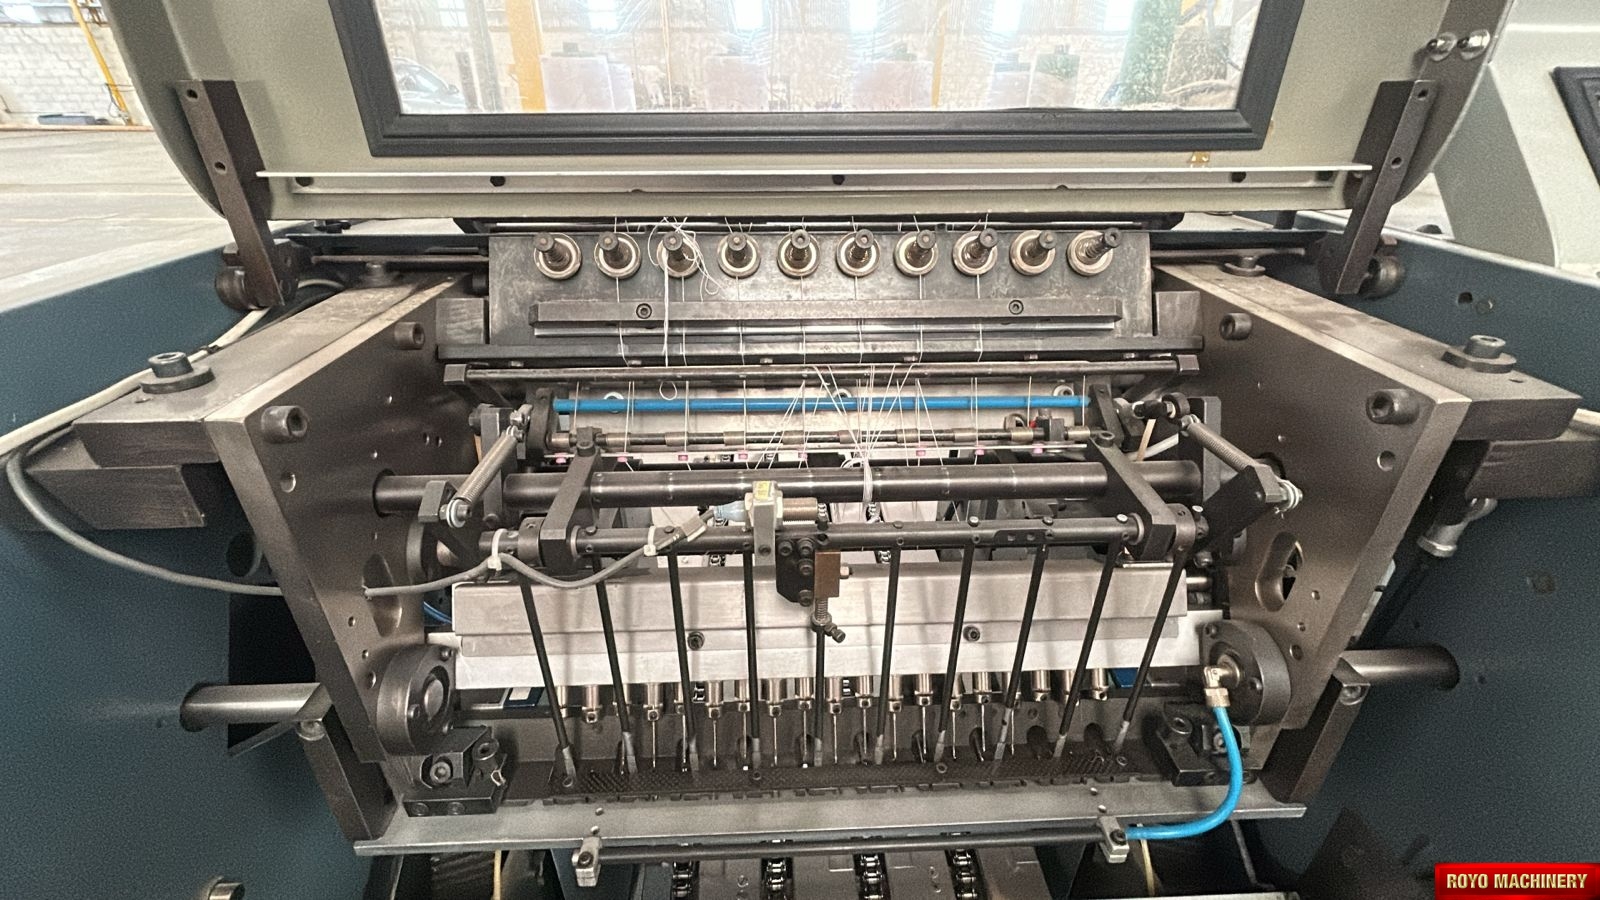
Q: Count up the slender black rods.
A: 10